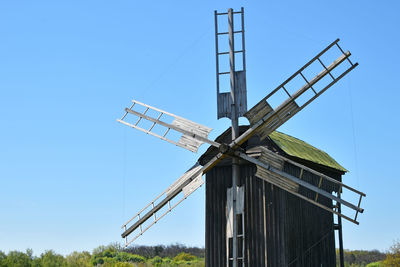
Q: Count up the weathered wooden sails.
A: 6